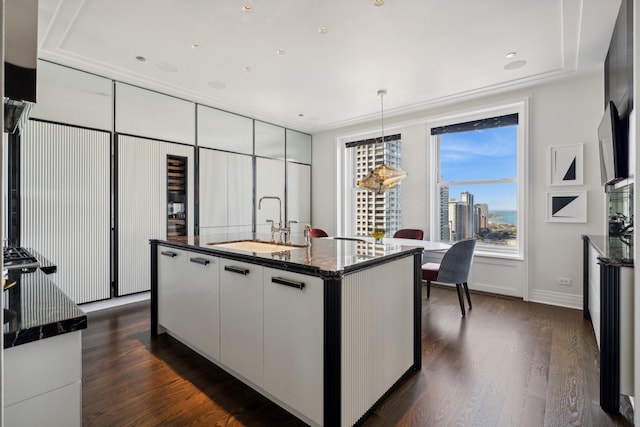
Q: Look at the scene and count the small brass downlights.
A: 6